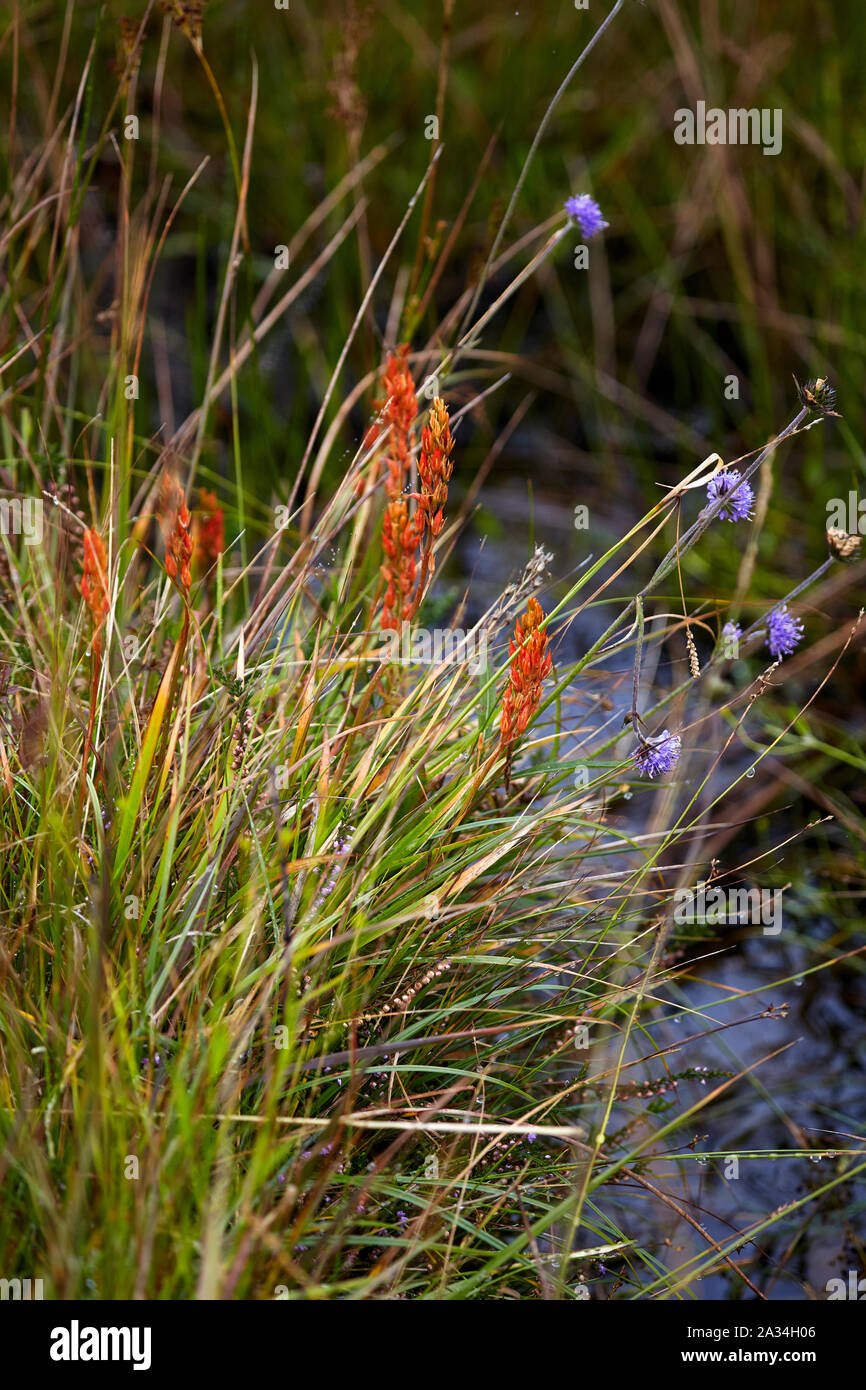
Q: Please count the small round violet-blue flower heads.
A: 5